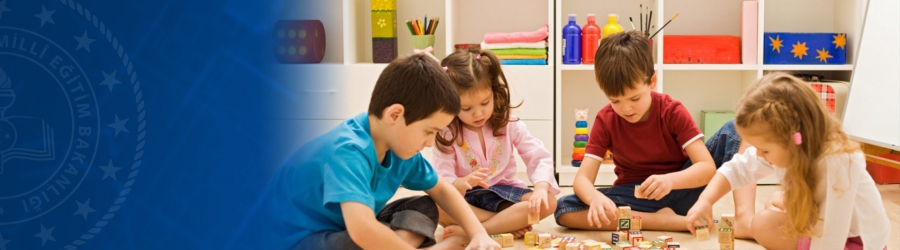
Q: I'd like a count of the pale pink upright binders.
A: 1